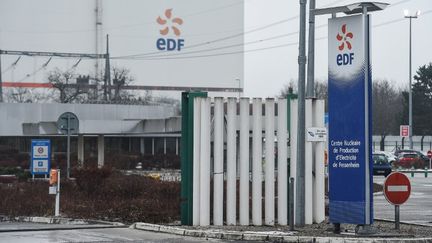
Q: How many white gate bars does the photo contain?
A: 11